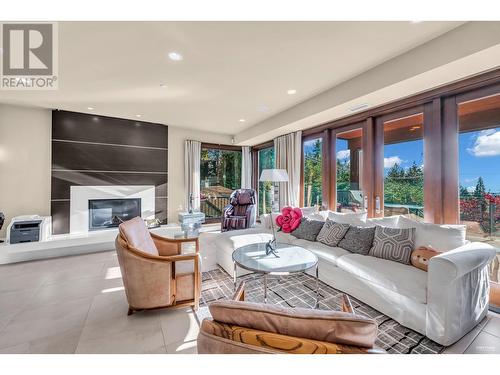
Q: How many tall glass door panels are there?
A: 4